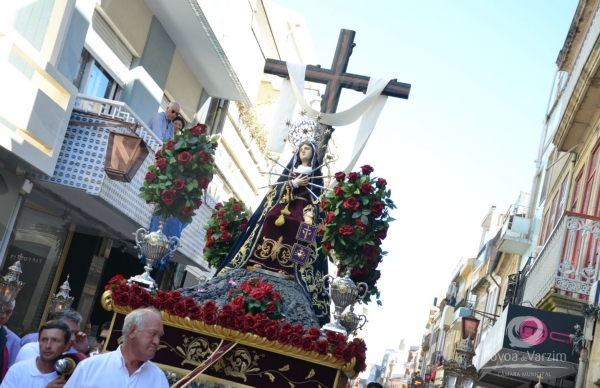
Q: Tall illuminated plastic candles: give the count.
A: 0